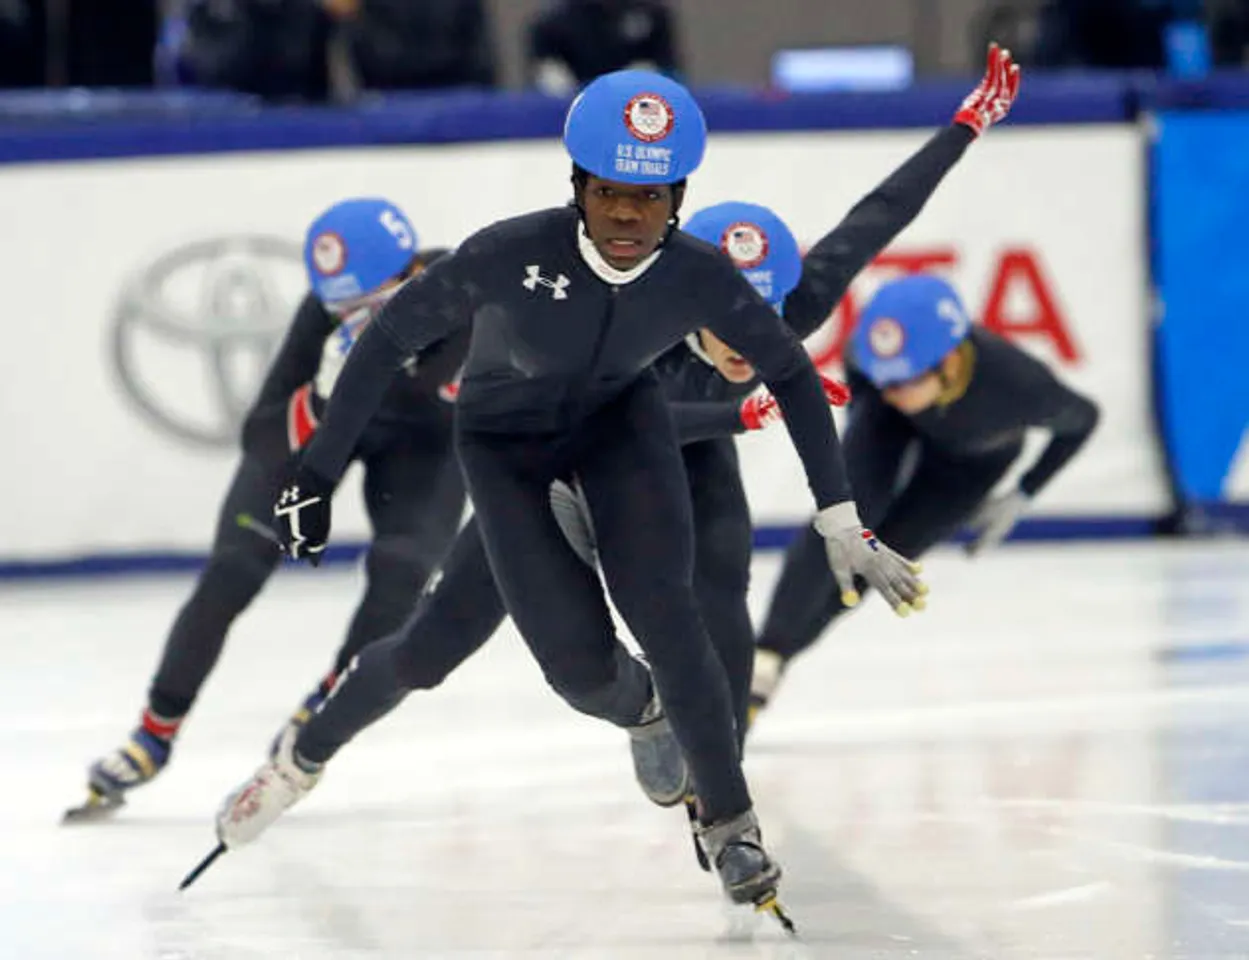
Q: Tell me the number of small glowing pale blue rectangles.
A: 1